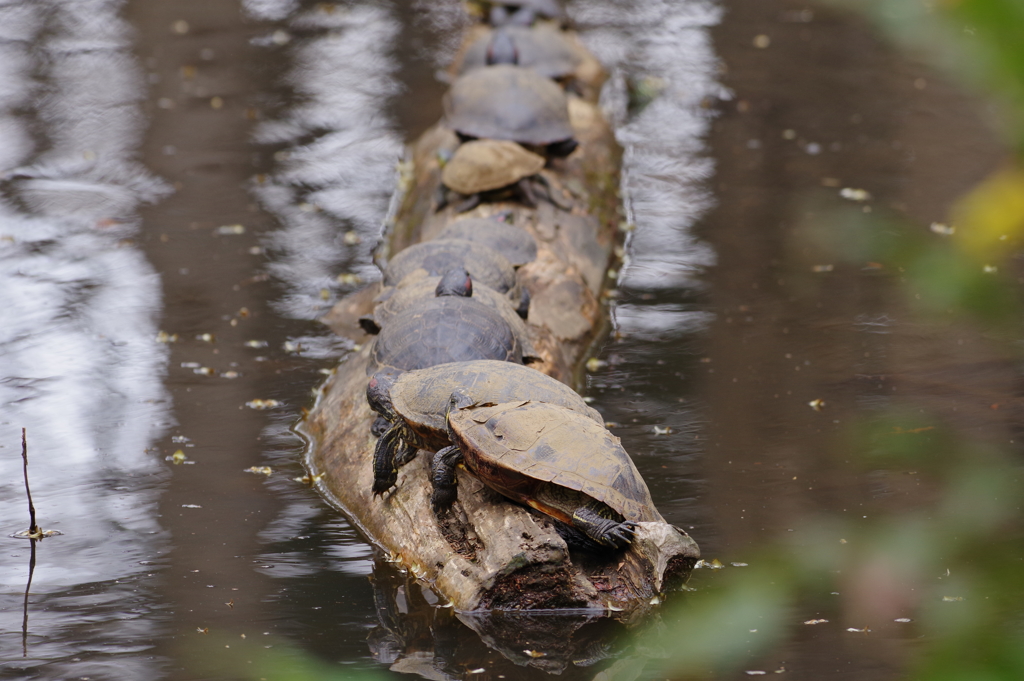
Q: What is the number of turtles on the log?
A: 10